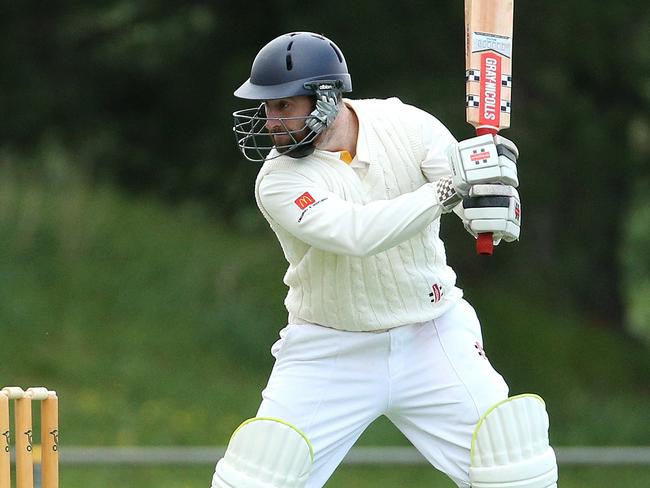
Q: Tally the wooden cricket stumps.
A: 3